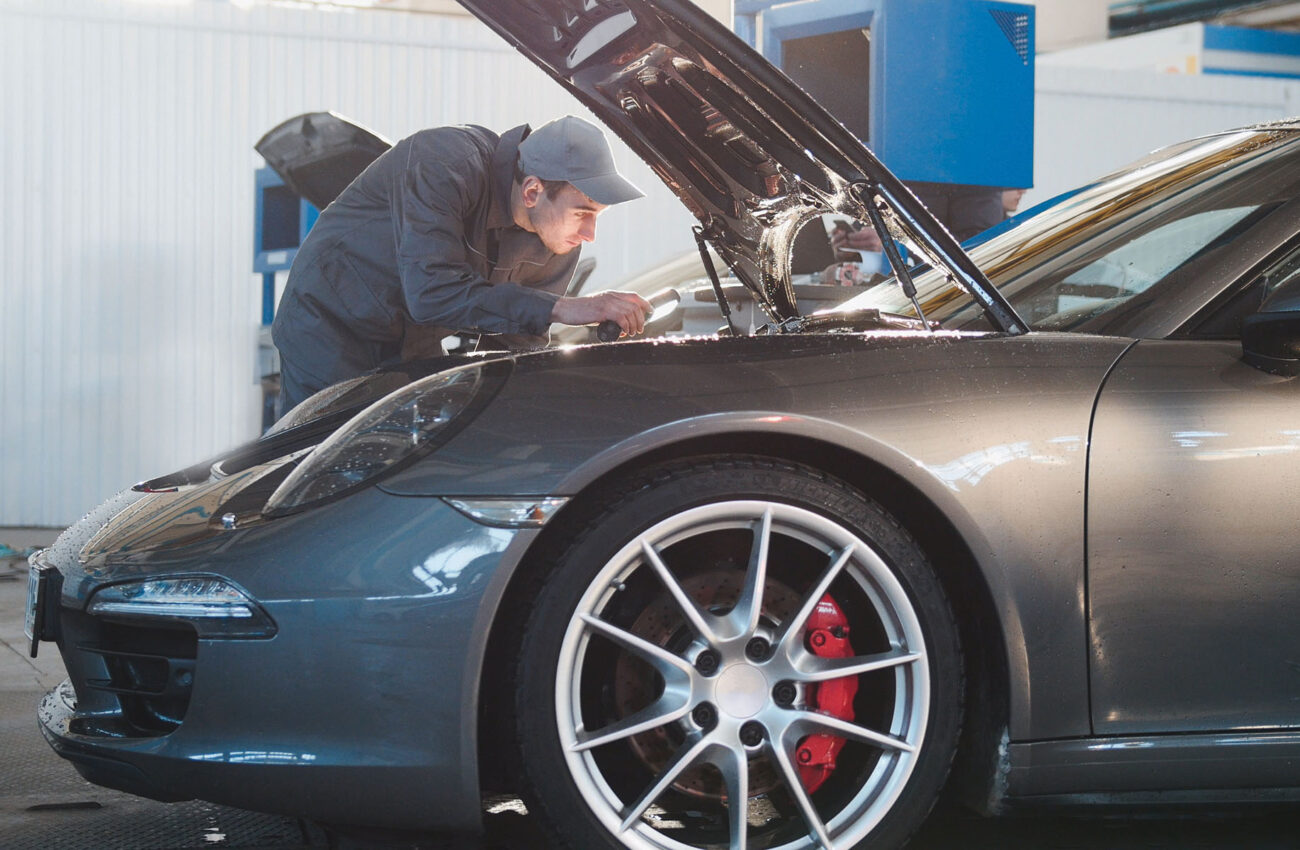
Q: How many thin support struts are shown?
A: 2